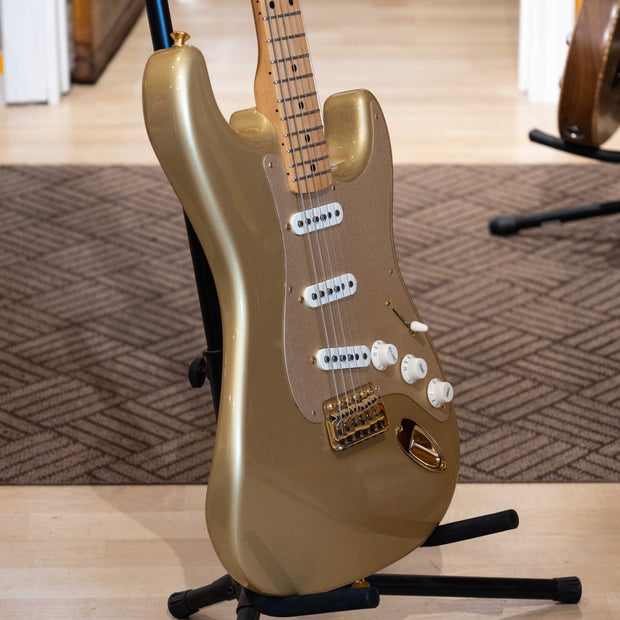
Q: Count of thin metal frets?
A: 10